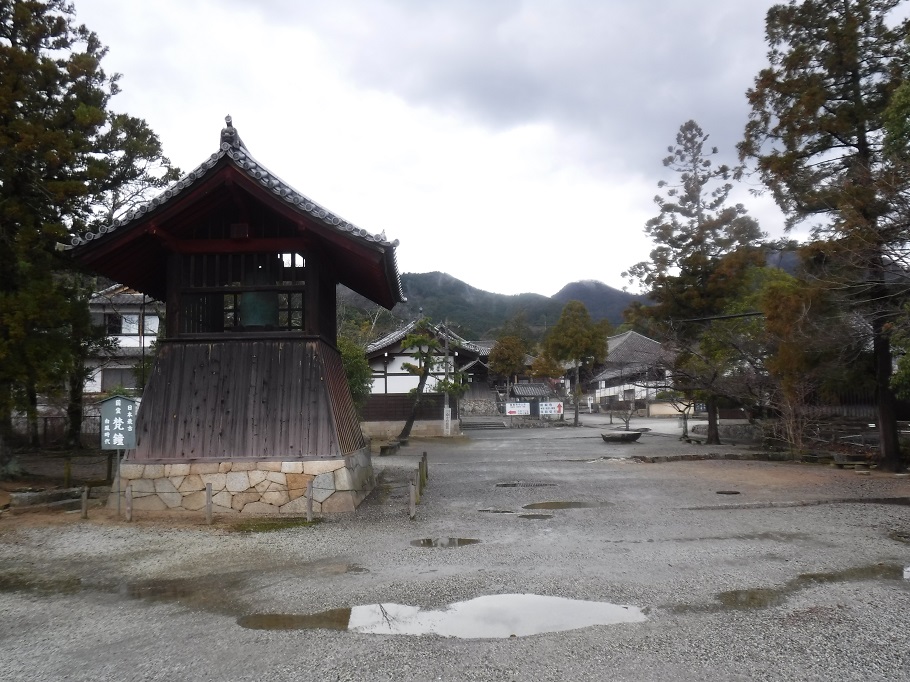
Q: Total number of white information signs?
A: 2